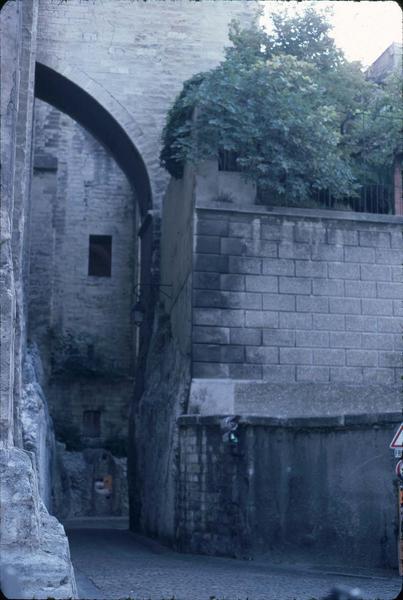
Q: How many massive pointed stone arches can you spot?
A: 1